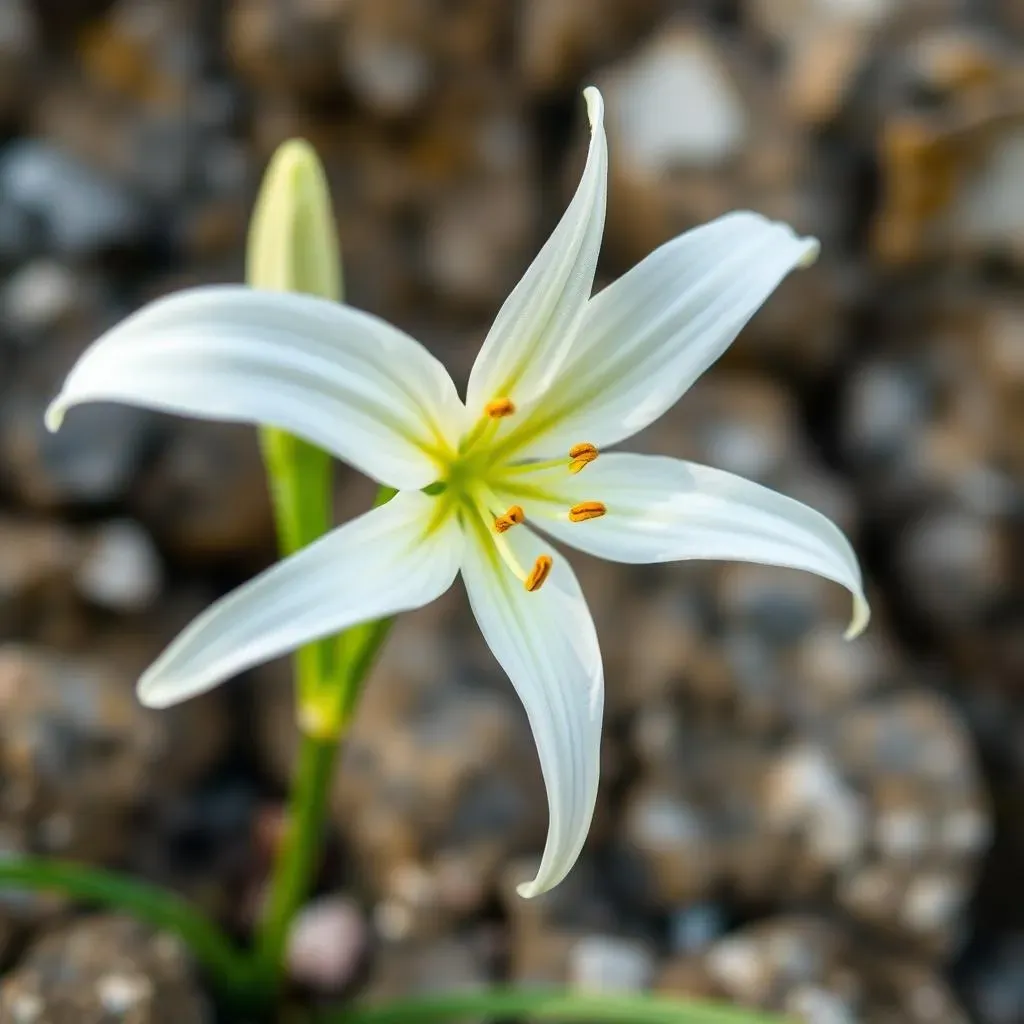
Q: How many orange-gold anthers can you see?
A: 5